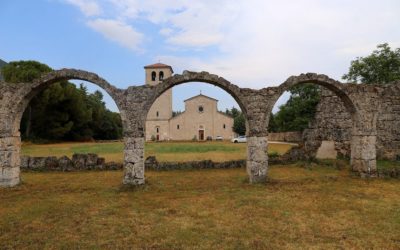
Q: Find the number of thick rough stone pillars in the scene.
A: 4